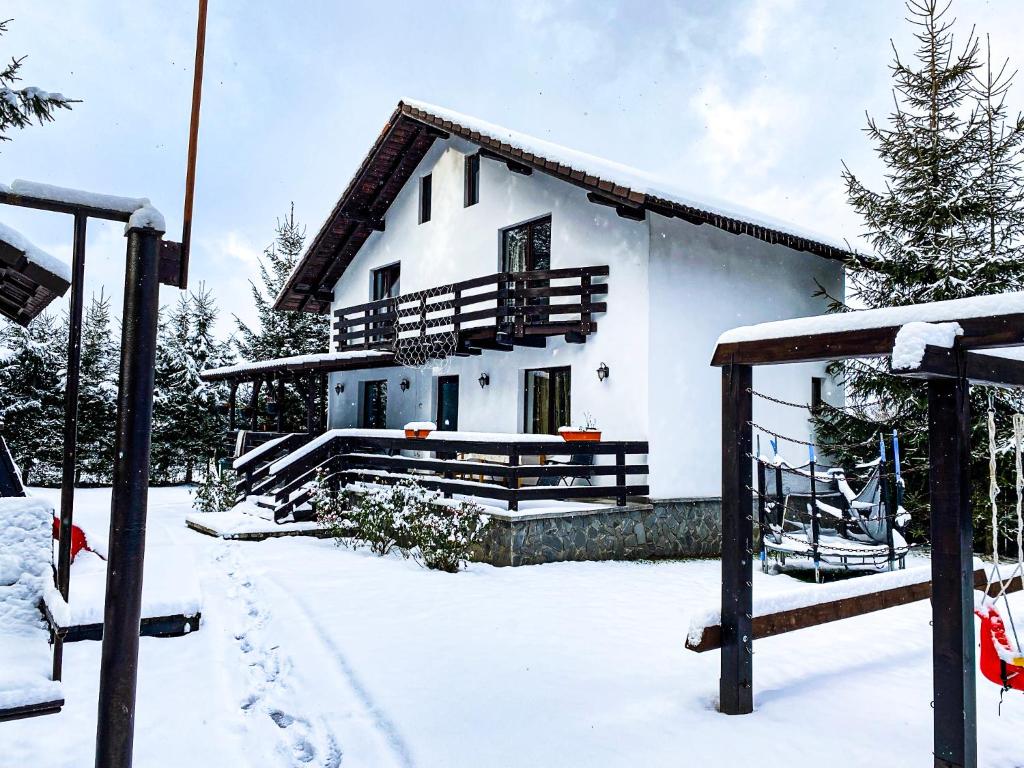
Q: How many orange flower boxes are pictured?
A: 2